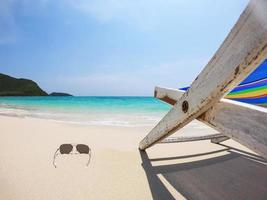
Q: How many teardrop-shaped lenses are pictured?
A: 2